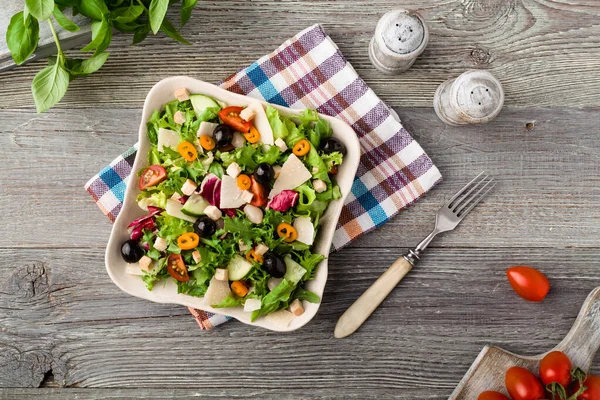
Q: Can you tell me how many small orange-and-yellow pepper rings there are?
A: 9